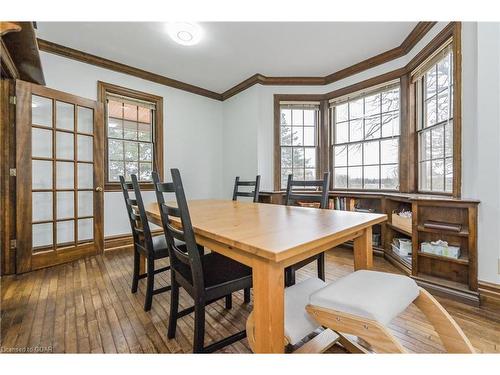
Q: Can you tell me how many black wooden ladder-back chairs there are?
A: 4